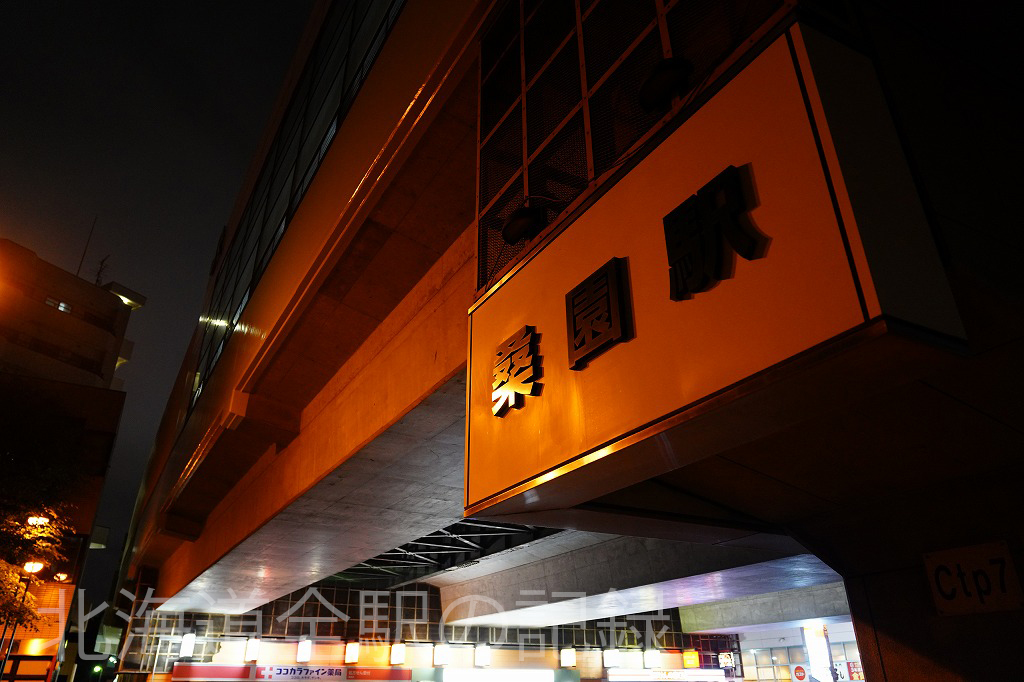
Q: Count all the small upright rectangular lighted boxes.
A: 12